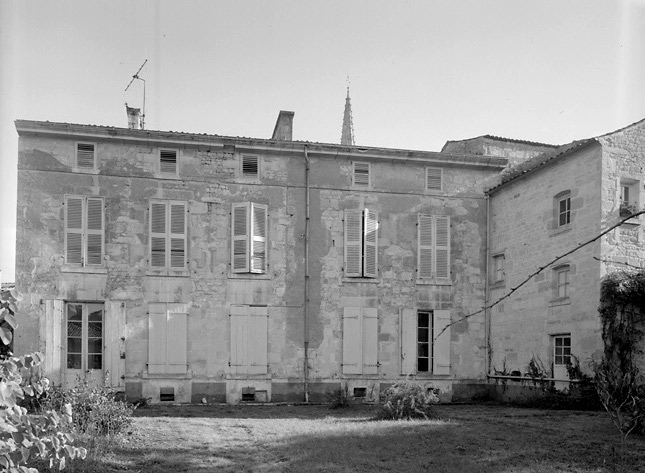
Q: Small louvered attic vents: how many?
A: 5